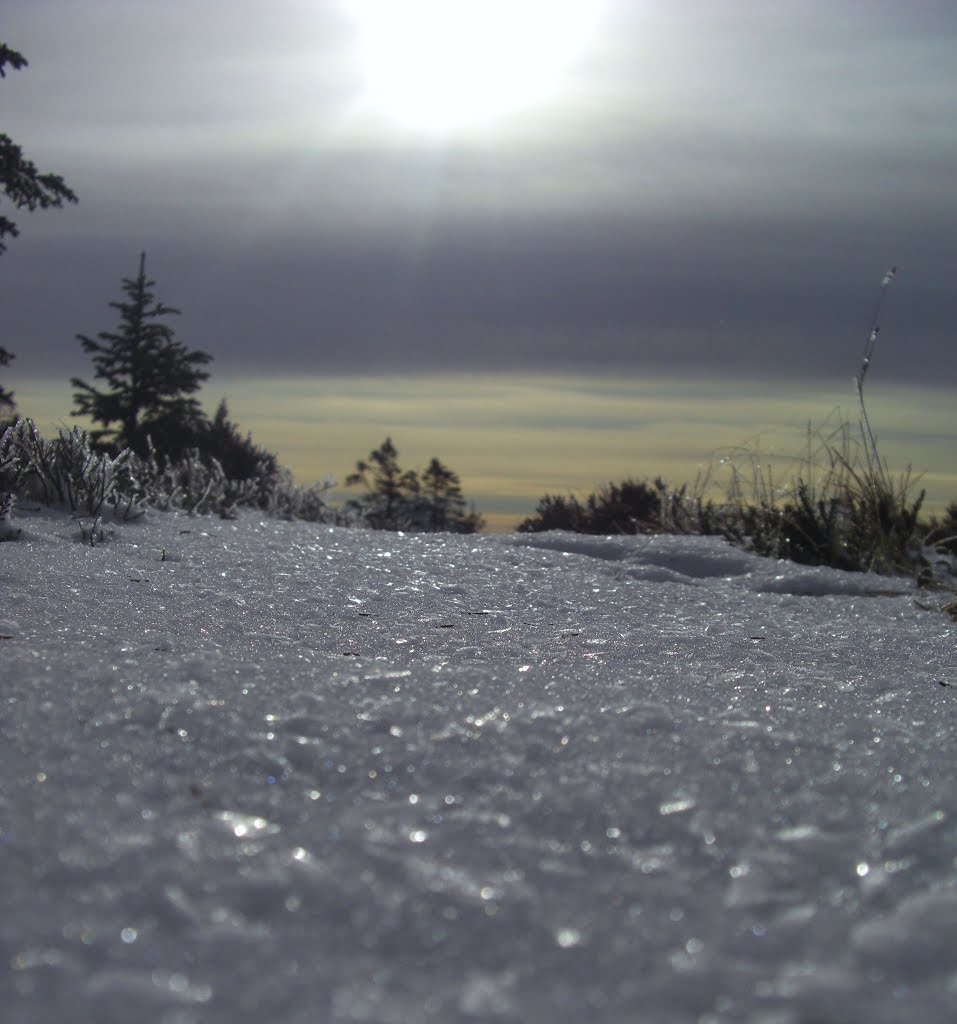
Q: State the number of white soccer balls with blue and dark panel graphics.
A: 0